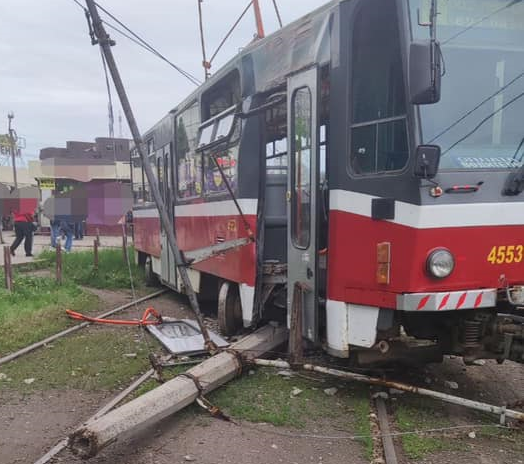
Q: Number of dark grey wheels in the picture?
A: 2